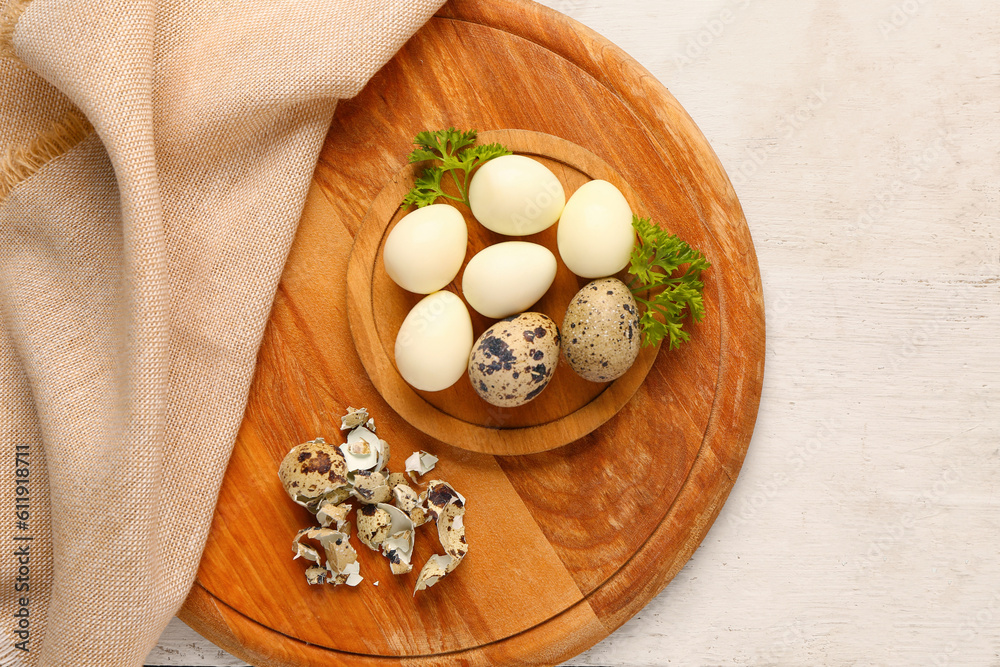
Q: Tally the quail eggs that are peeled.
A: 5